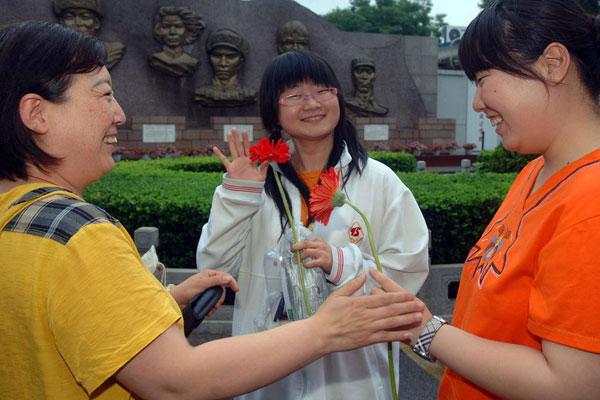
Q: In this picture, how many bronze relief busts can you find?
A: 5